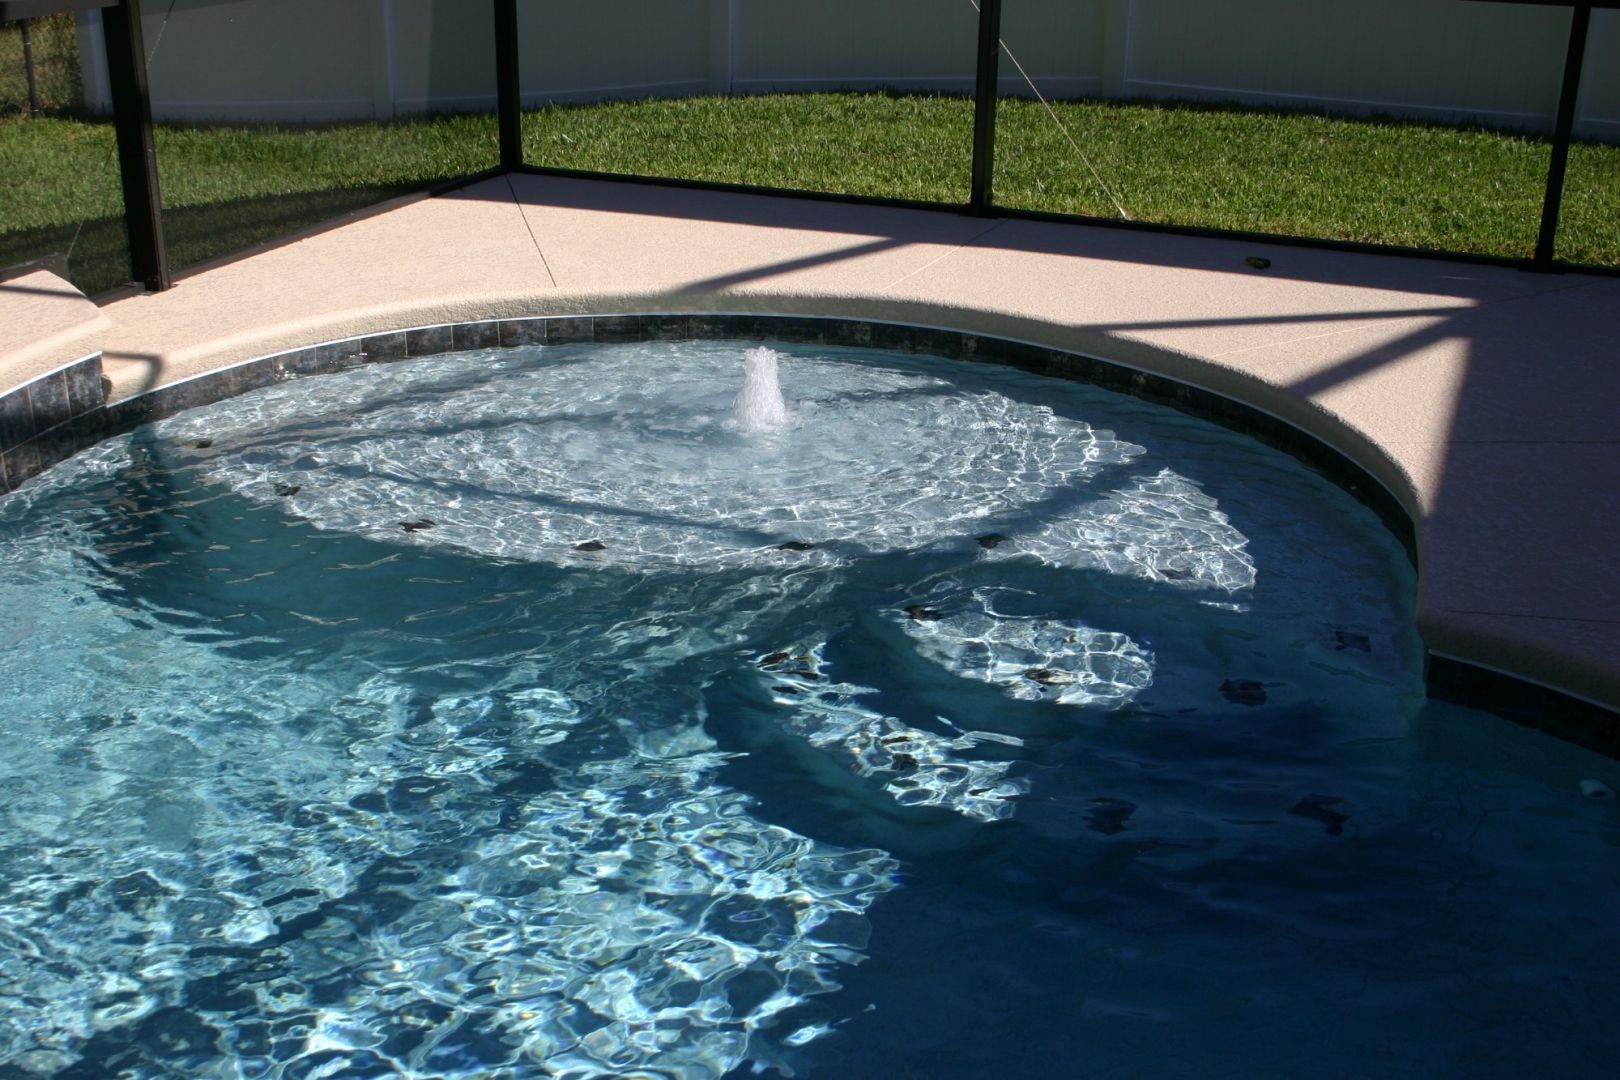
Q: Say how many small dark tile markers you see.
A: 15